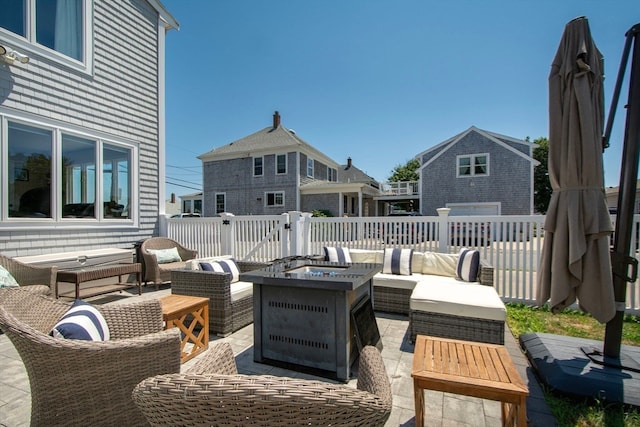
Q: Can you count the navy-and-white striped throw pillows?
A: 5